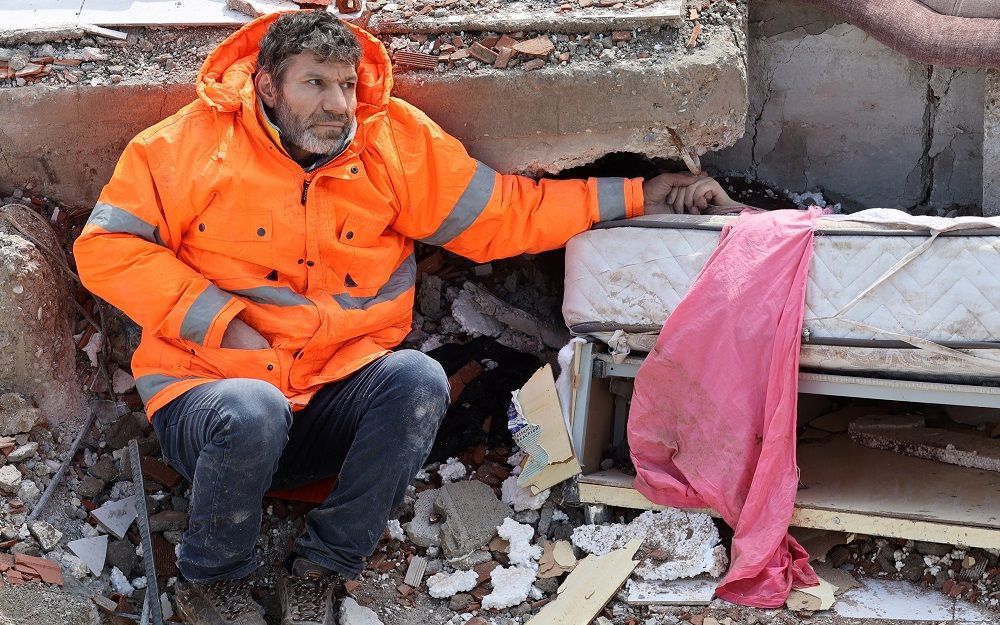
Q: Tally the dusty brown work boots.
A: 2